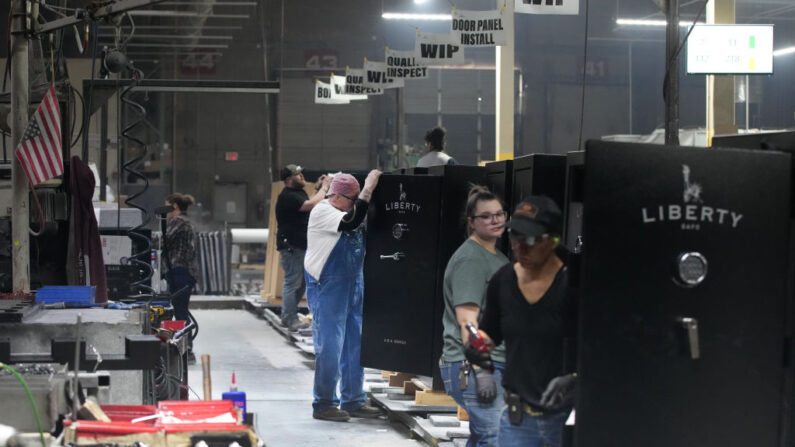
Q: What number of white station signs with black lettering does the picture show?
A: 8